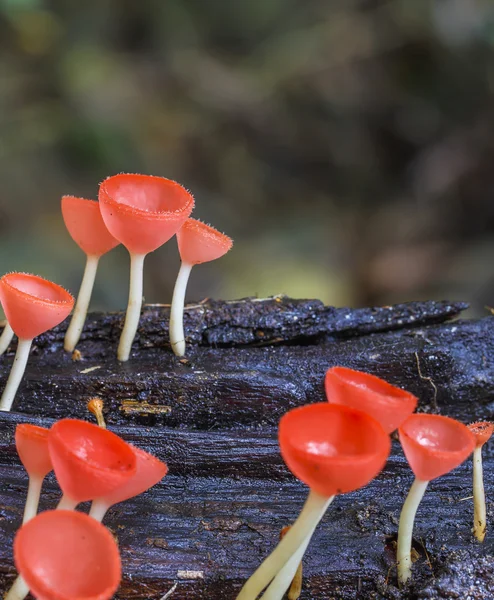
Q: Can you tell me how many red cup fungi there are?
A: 12